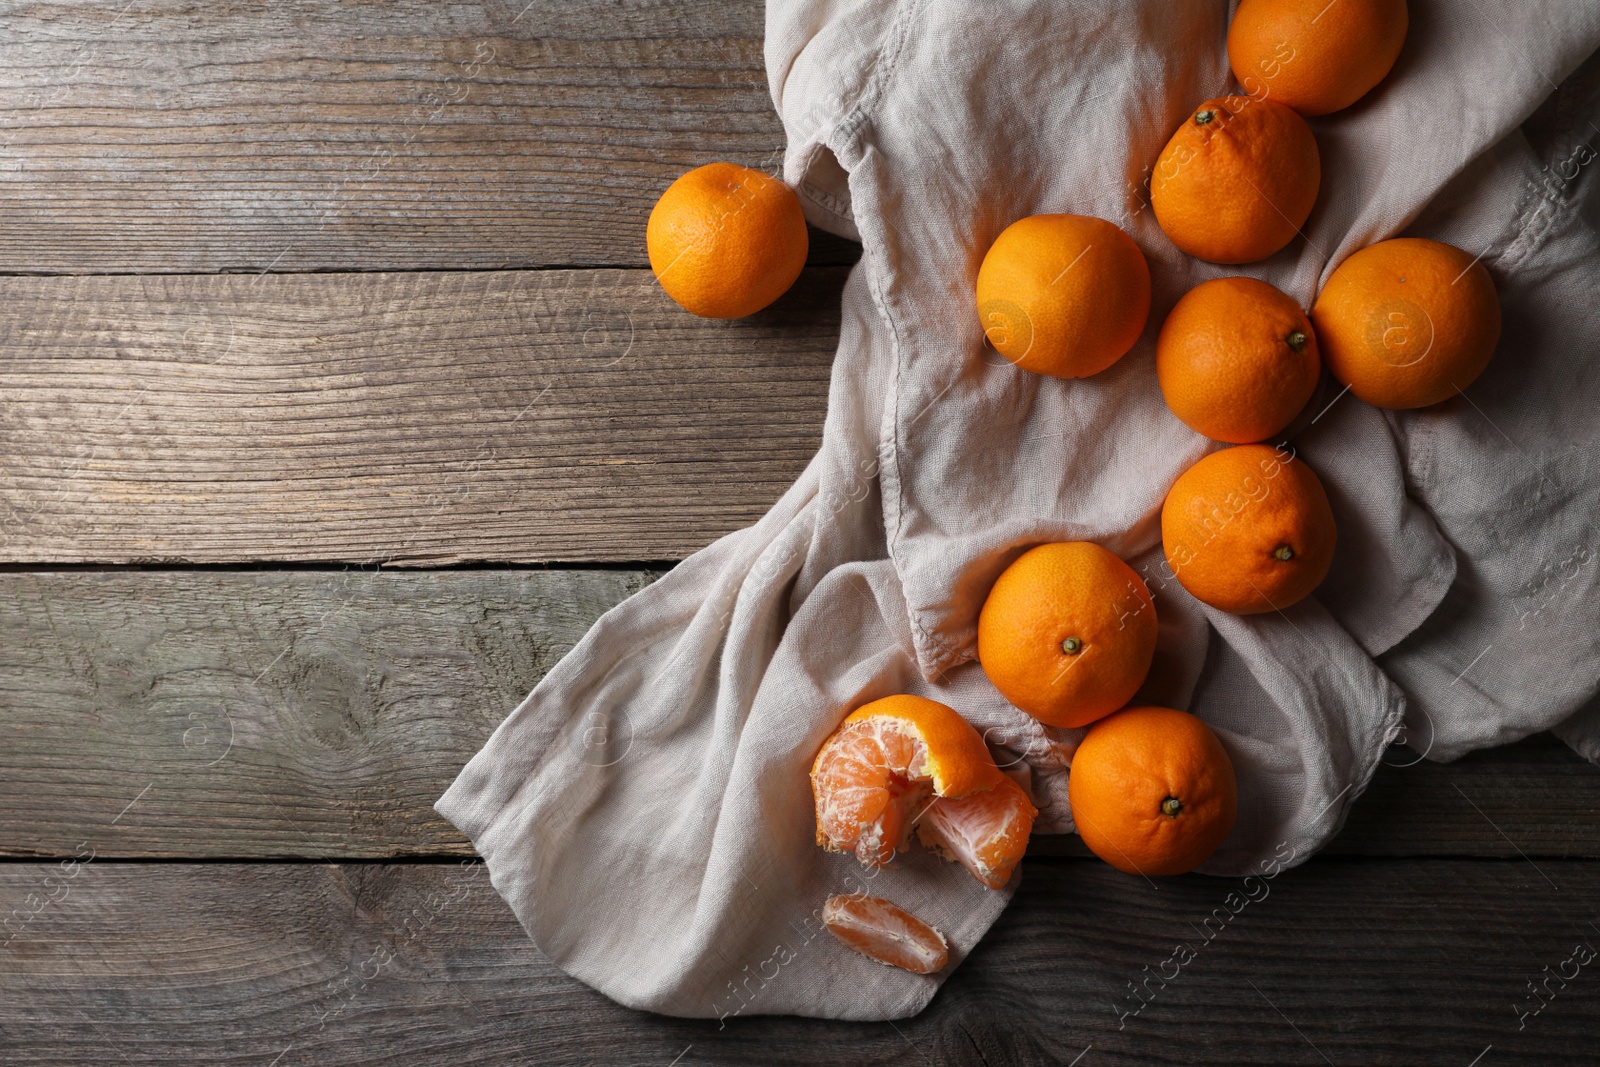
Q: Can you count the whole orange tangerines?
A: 9